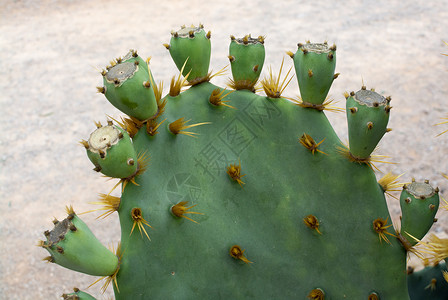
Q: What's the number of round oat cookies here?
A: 0